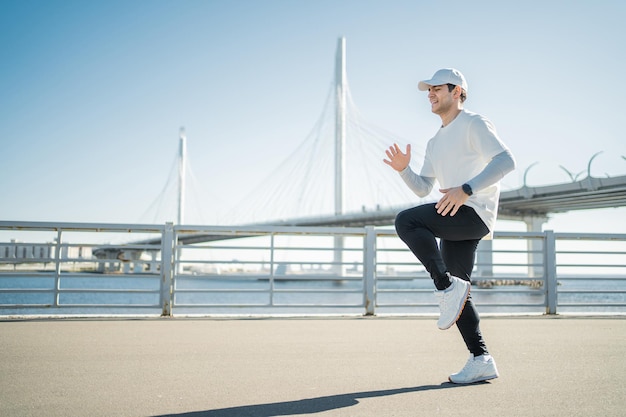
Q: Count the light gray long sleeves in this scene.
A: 2